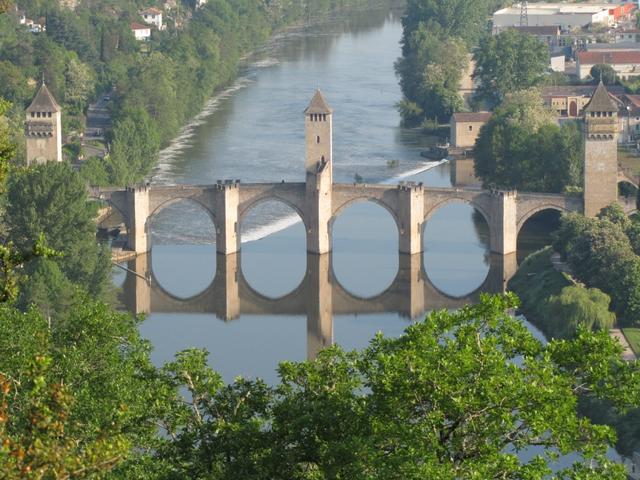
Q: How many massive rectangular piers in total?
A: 5